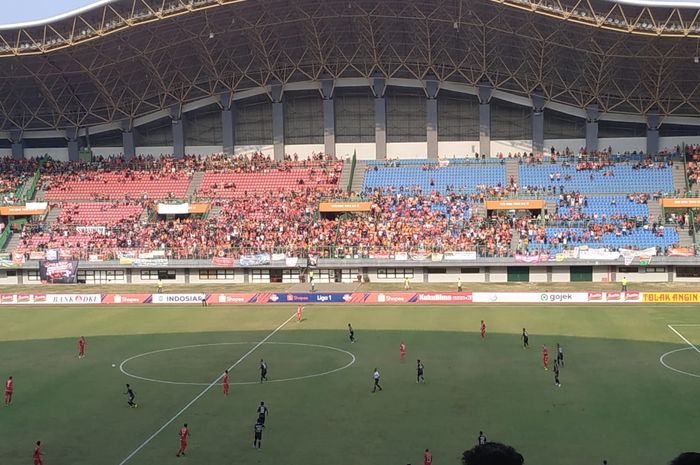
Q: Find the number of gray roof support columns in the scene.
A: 13